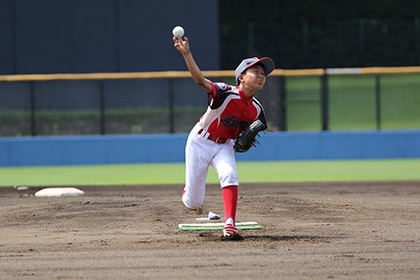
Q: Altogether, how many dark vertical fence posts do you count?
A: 6